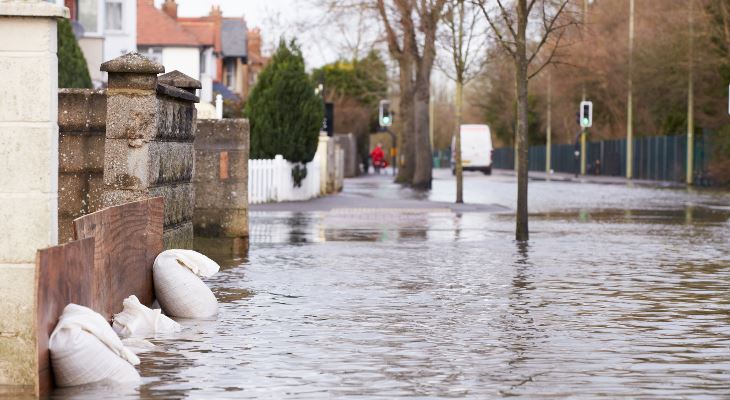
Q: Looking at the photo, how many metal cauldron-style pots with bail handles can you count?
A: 0